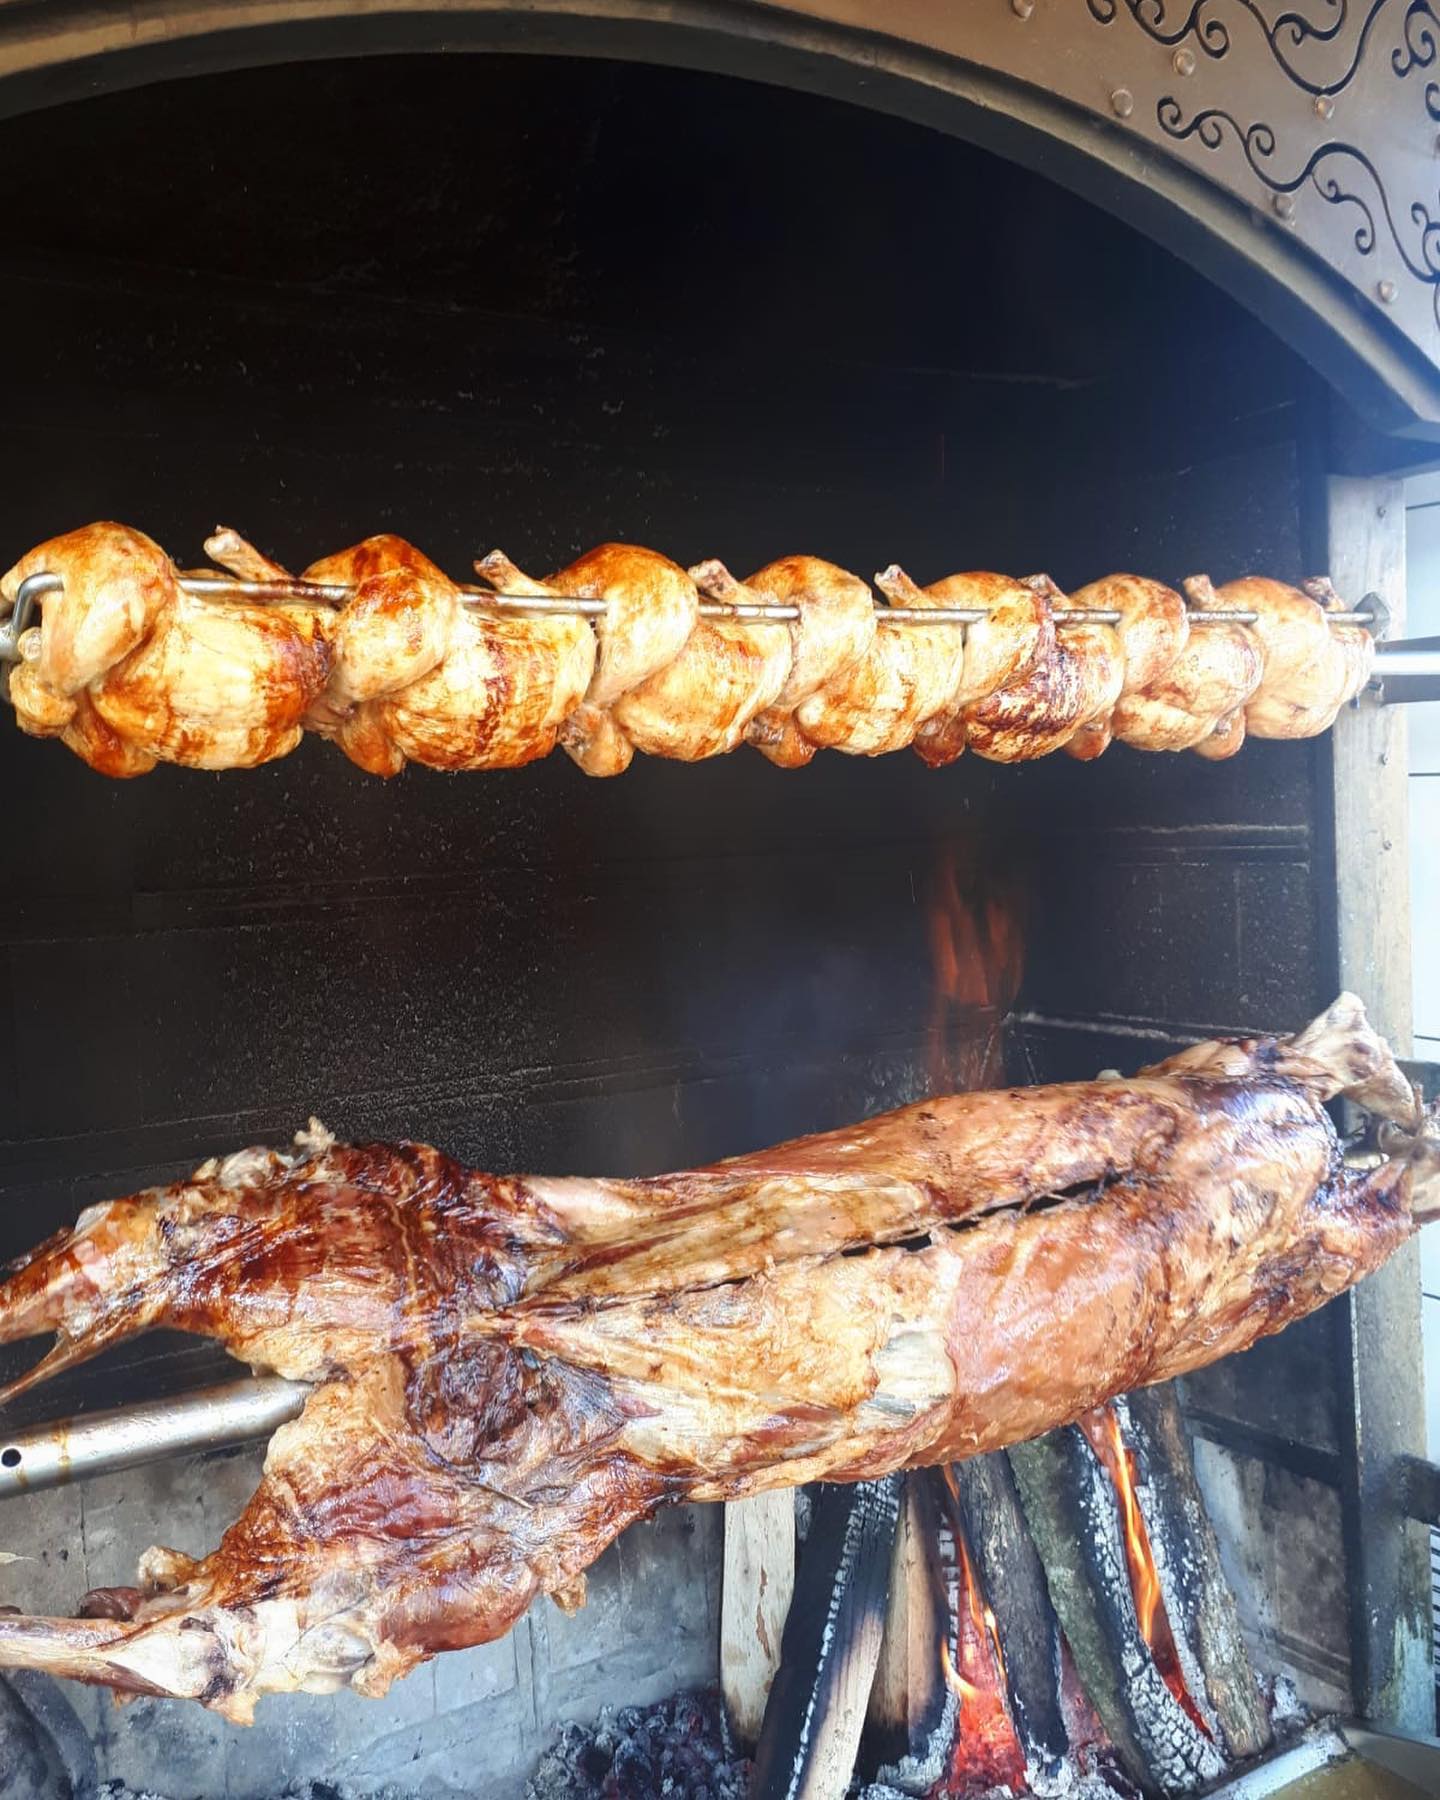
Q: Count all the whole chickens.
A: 7